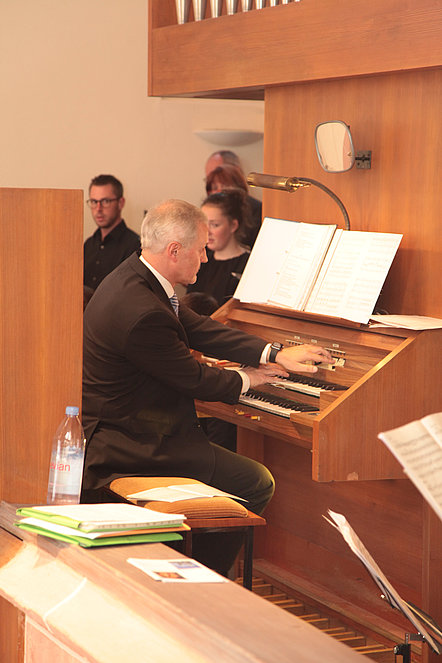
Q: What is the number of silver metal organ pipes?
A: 9